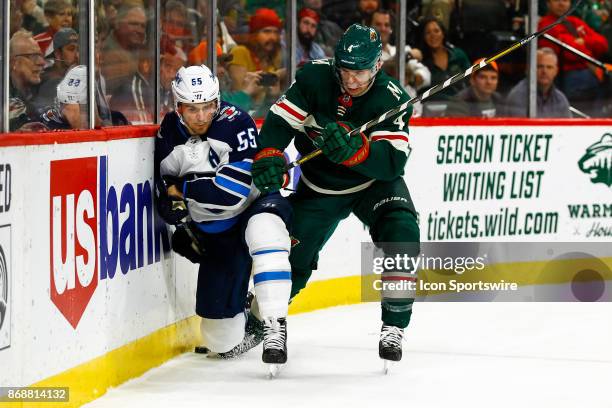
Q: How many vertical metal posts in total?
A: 7